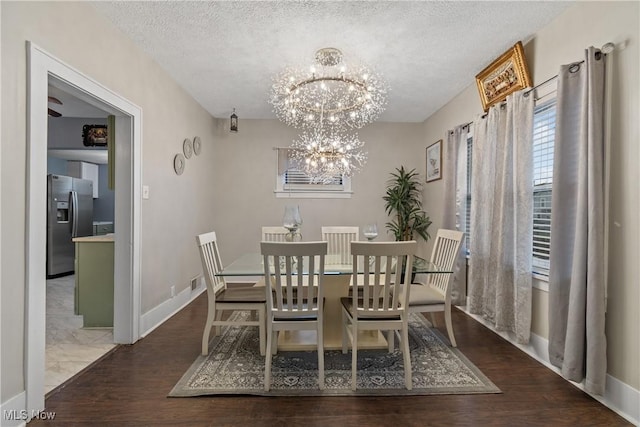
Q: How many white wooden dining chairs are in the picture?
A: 6